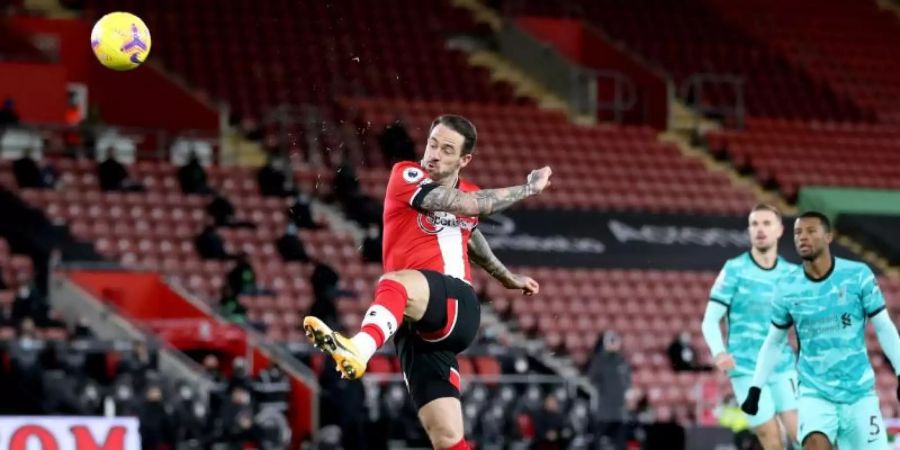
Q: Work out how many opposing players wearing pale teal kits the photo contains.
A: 2